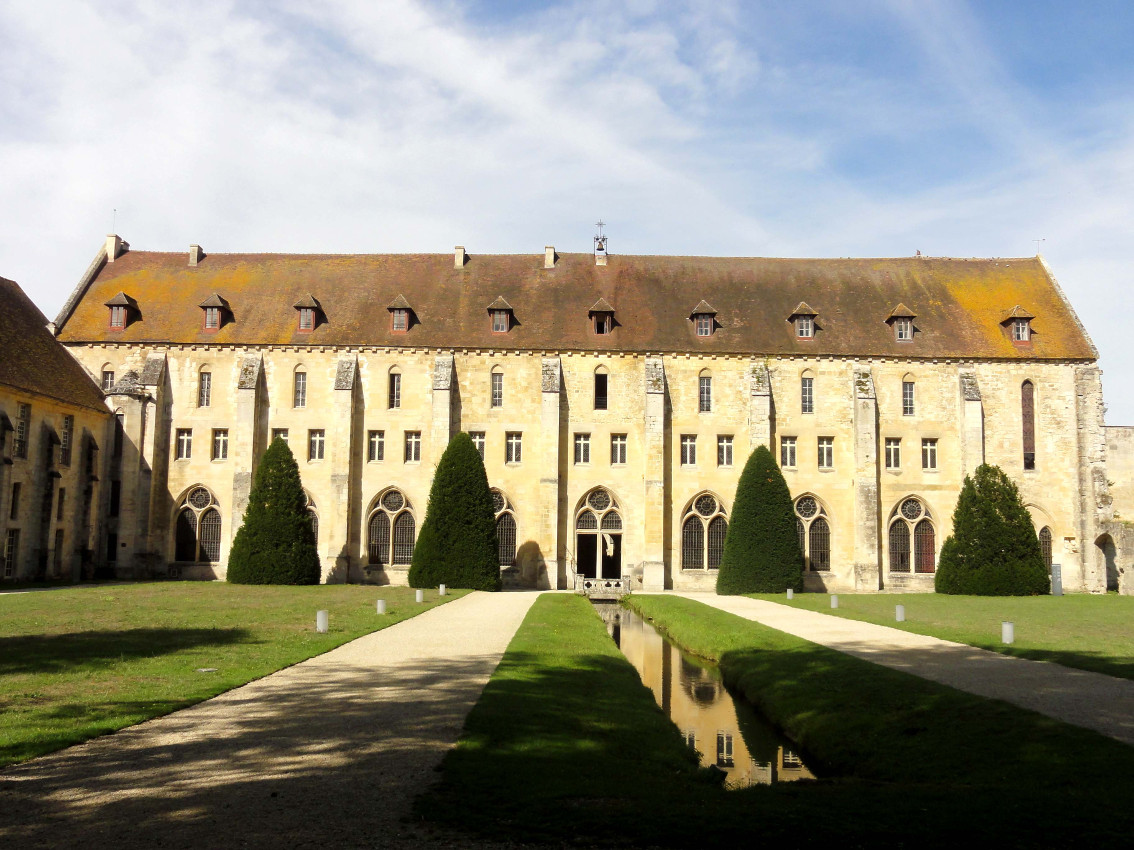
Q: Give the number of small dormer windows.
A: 10